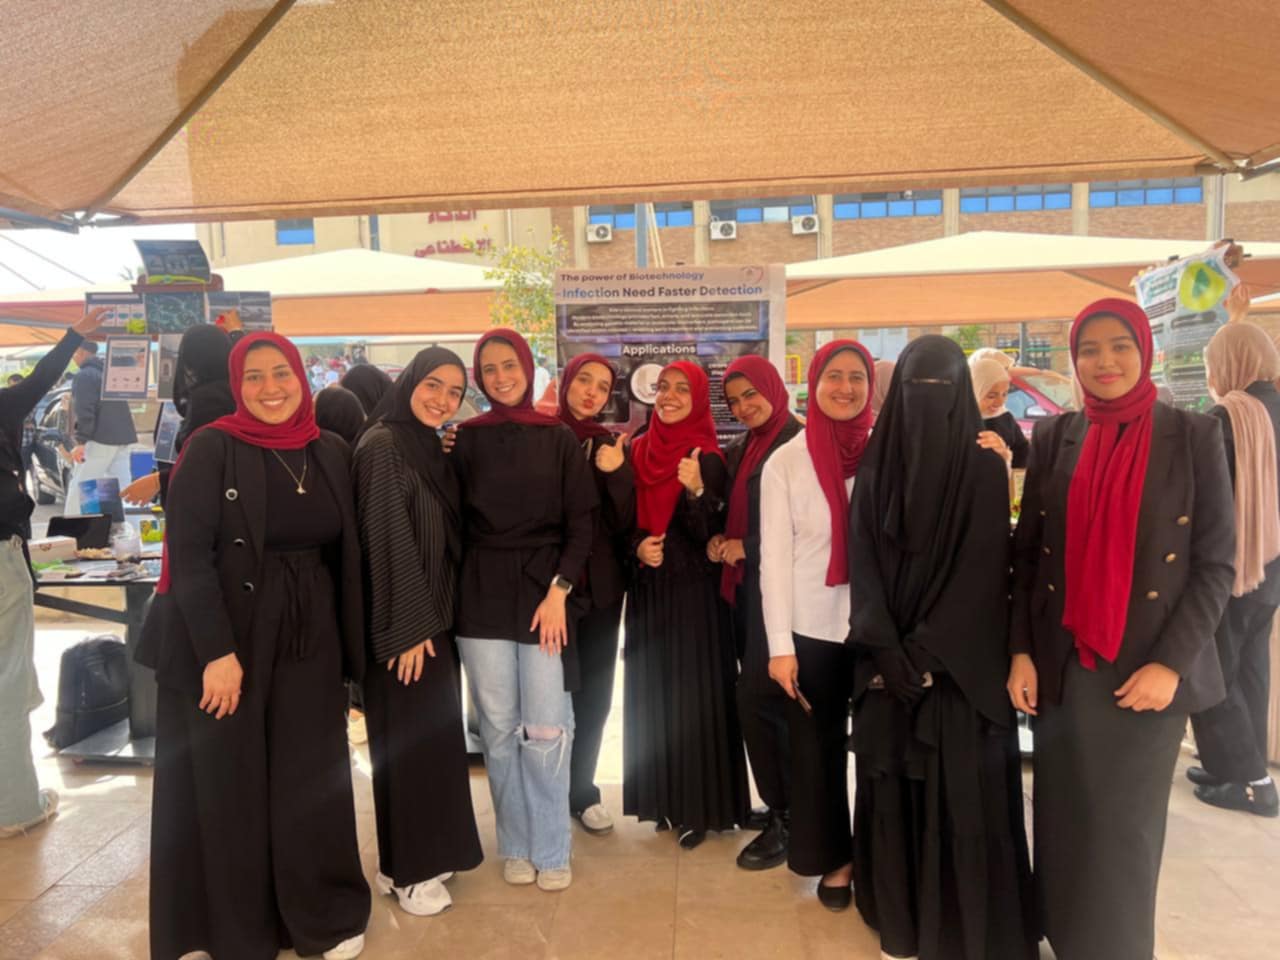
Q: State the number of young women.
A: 9